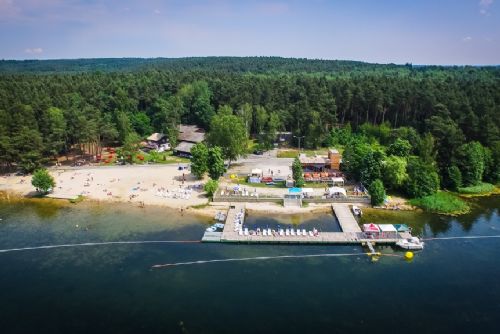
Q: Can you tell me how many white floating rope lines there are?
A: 3